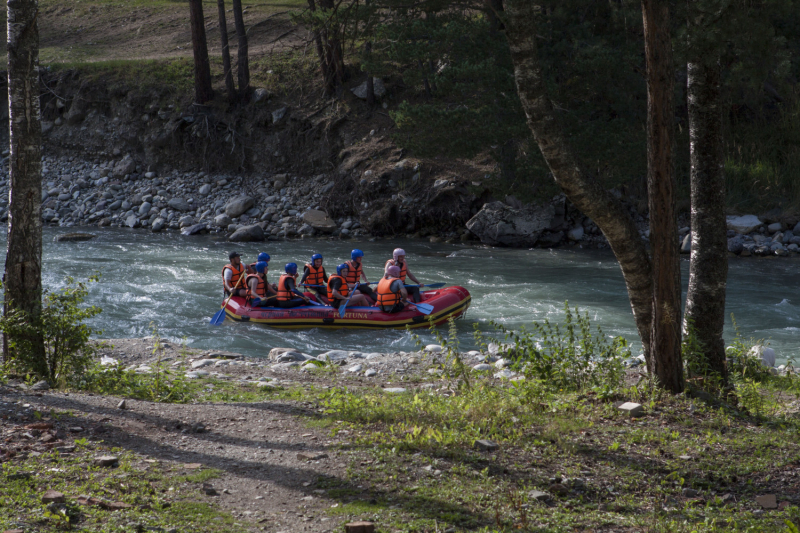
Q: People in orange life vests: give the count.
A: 9